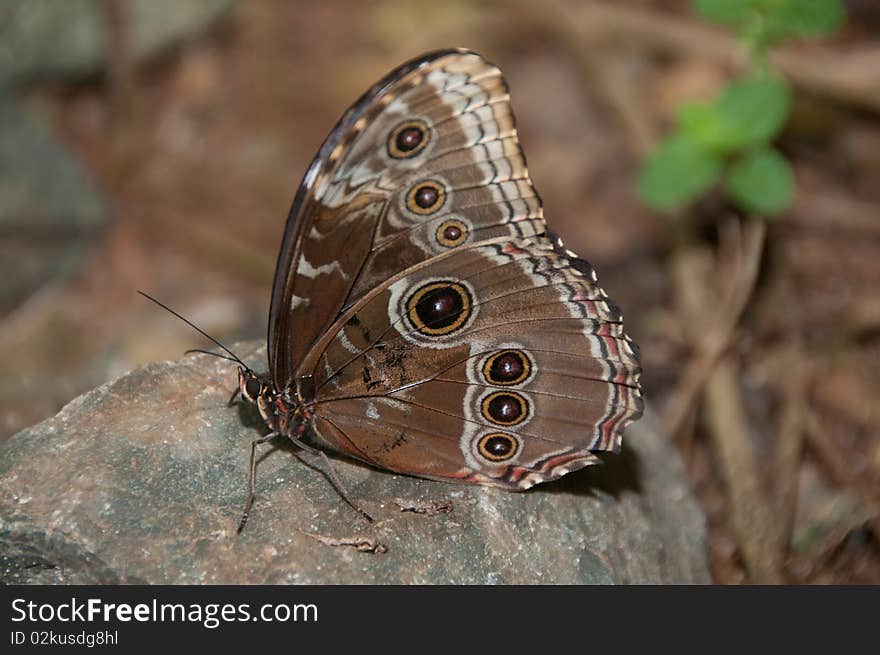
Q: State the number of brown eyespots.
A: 7